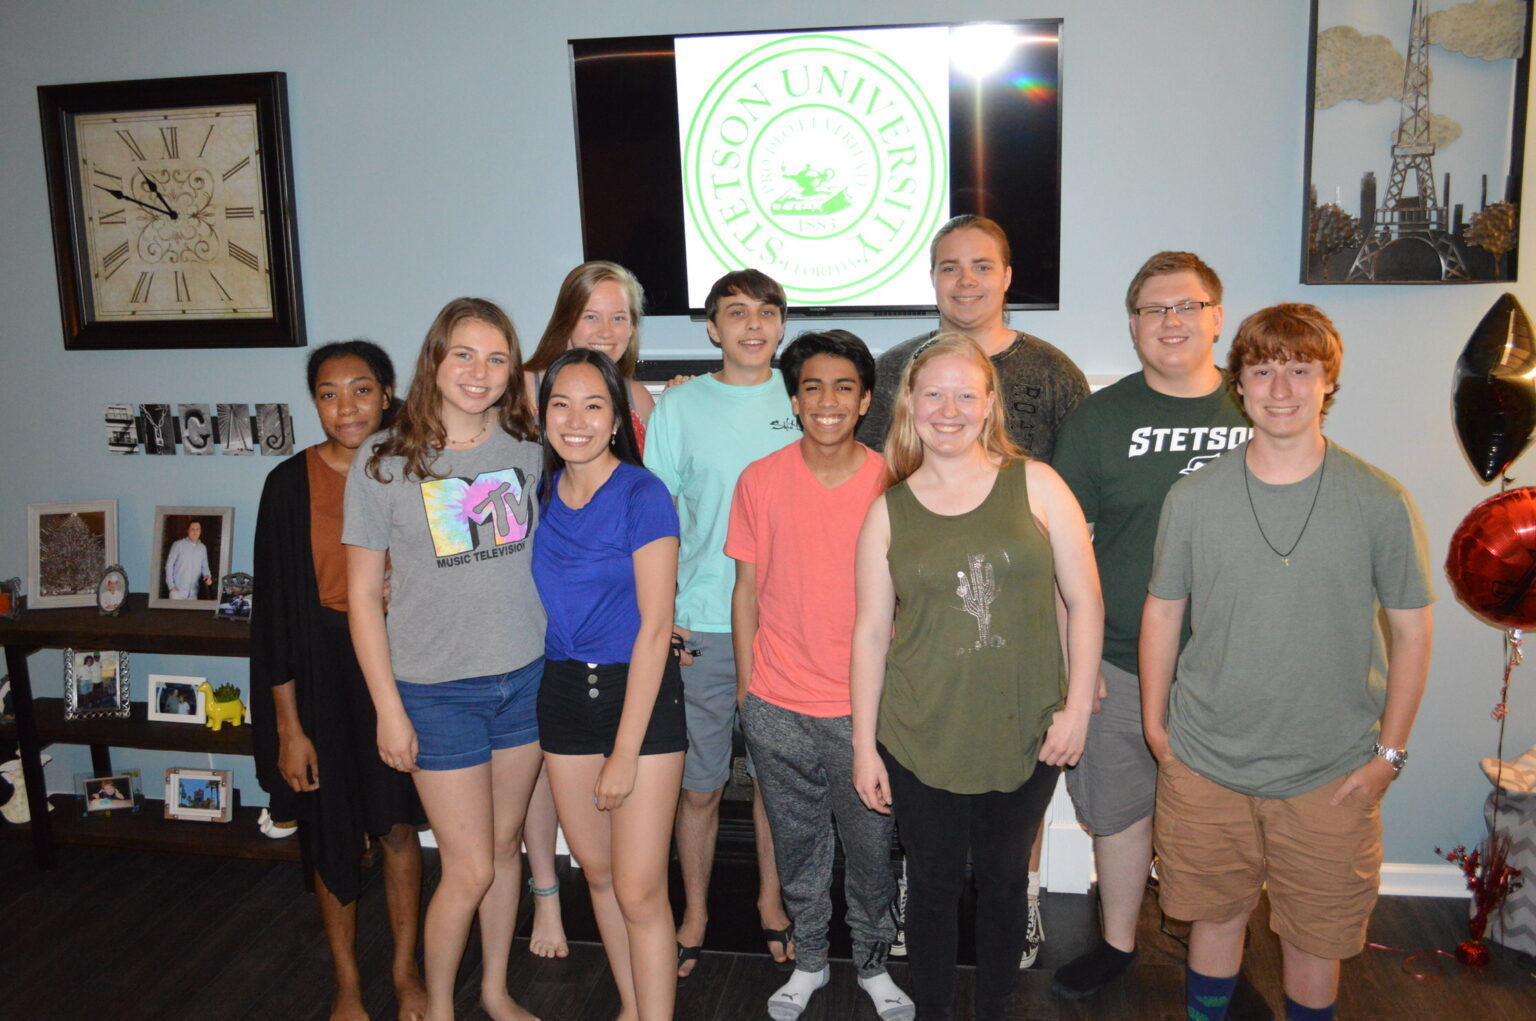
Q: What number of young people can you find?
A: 10